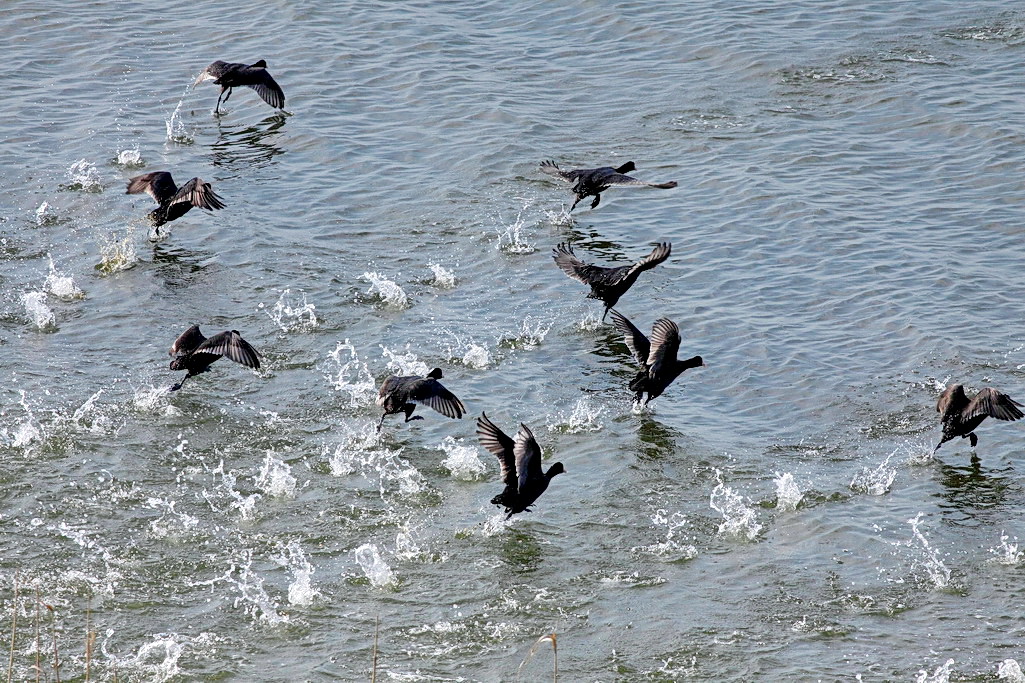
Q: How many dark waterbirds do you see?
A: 9